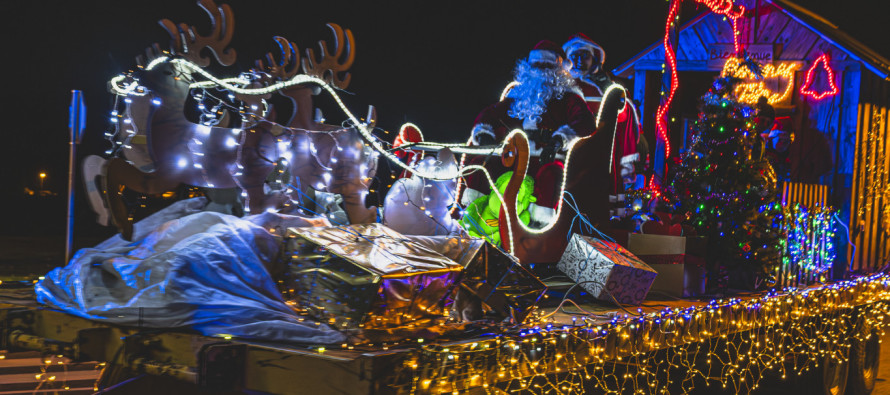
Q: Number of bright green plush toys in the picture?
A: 1